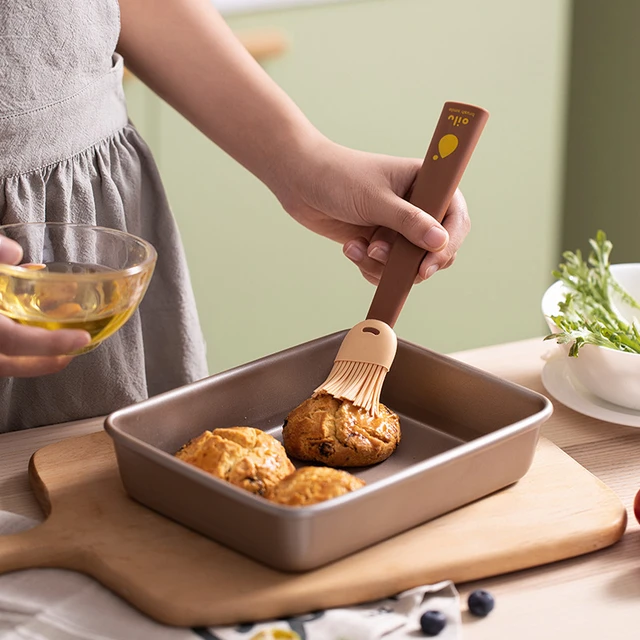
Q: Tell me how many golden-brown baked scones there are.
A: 3